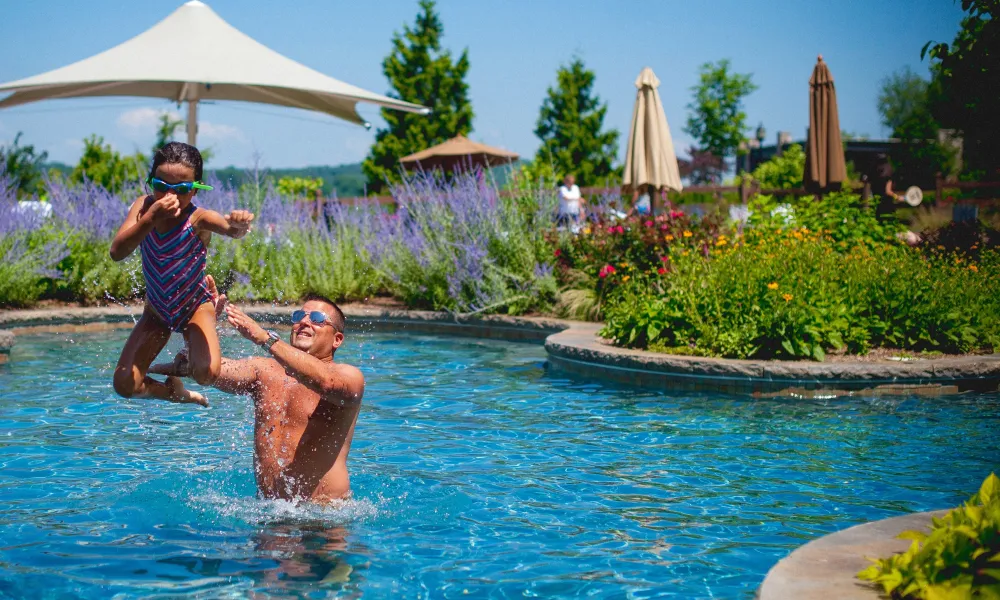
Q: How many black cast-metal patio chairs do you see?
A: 0